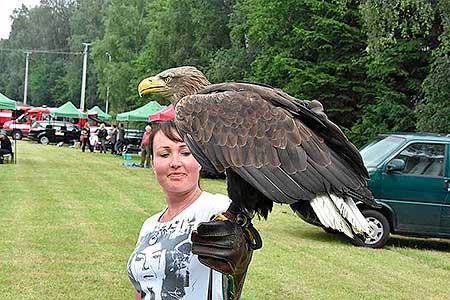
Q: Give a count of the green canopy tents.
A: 4